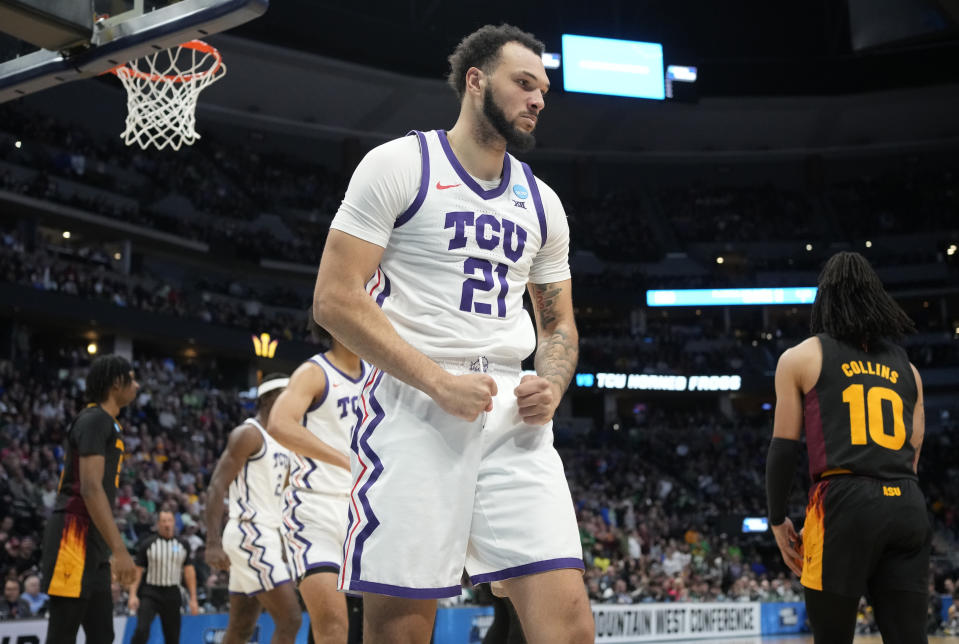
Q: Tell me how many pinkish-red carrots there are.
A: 0